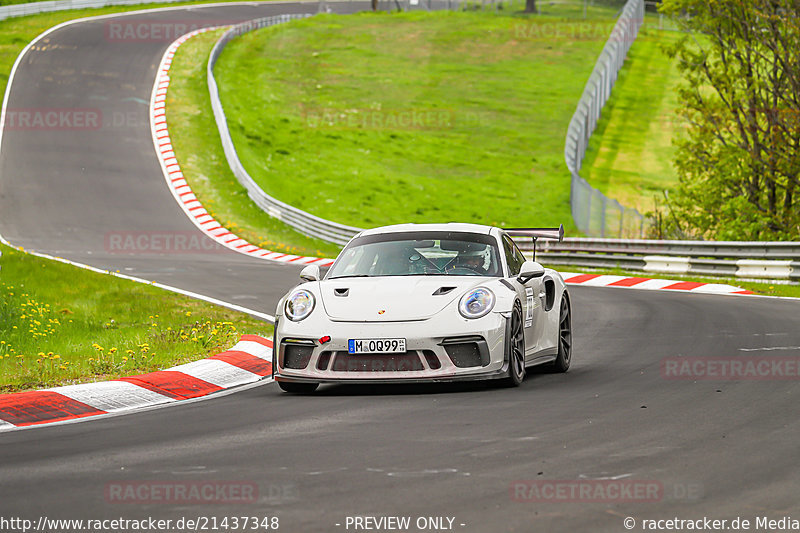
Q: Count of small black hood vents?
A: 2